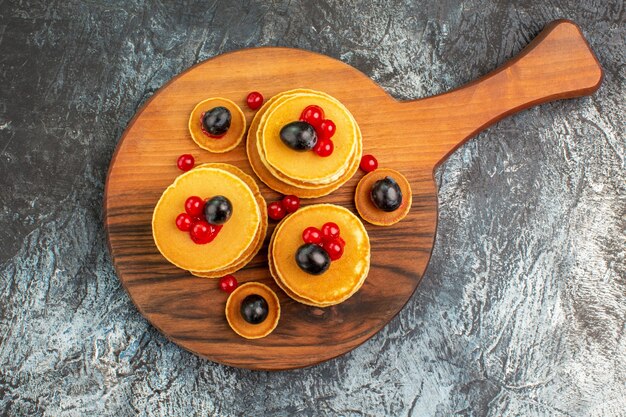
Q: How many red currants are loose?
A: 6